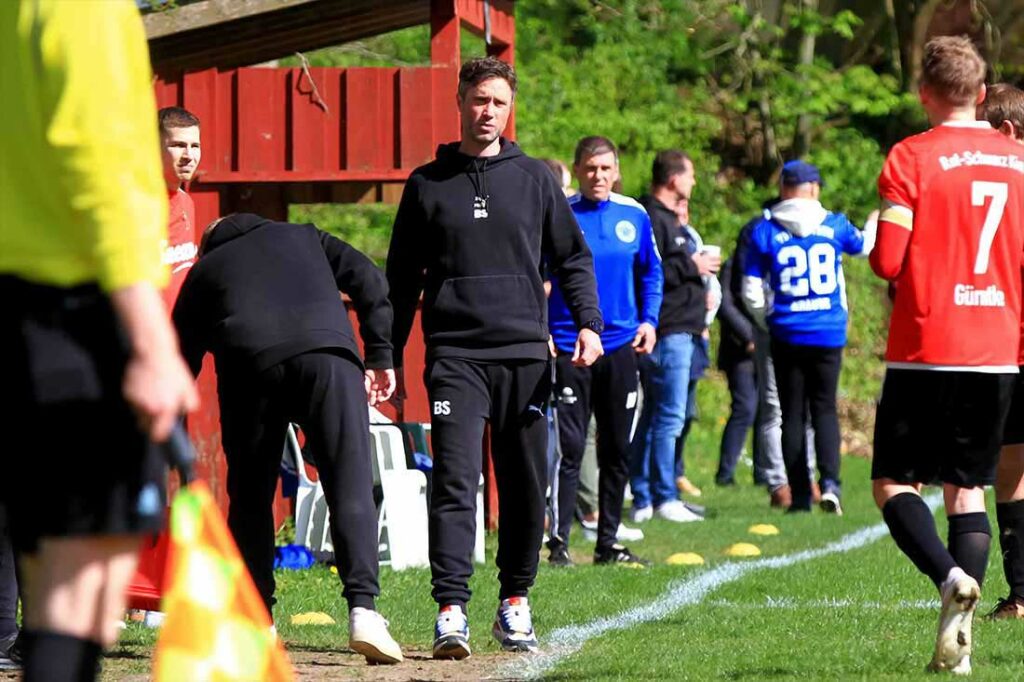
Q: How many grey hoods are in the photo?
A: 1